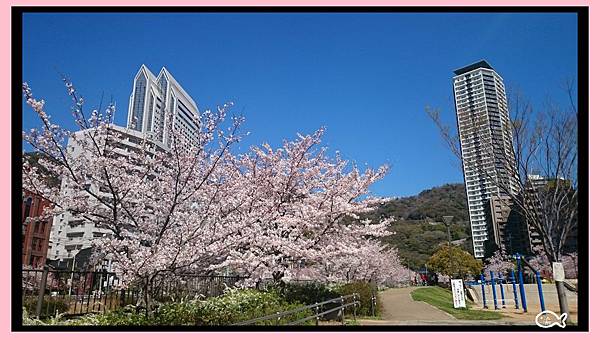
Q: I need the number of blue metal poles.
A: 6